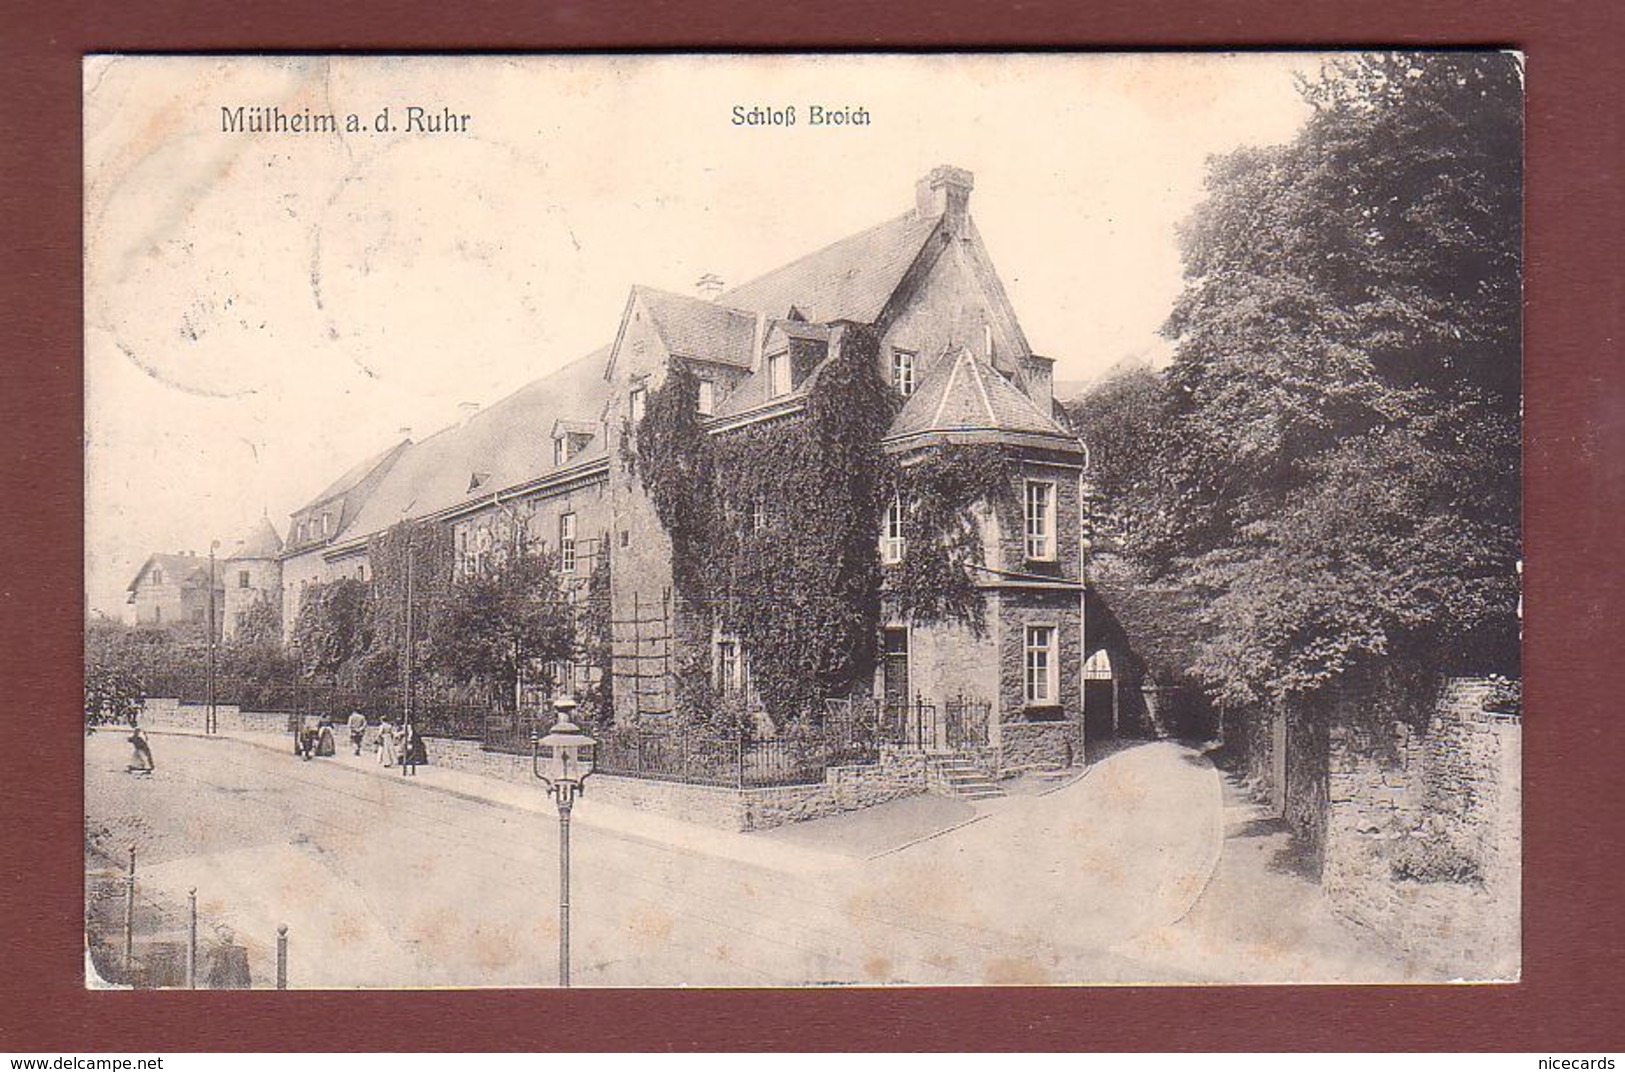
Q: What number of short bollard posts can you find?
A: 3